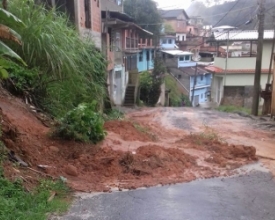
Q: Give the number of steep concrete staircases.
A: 1